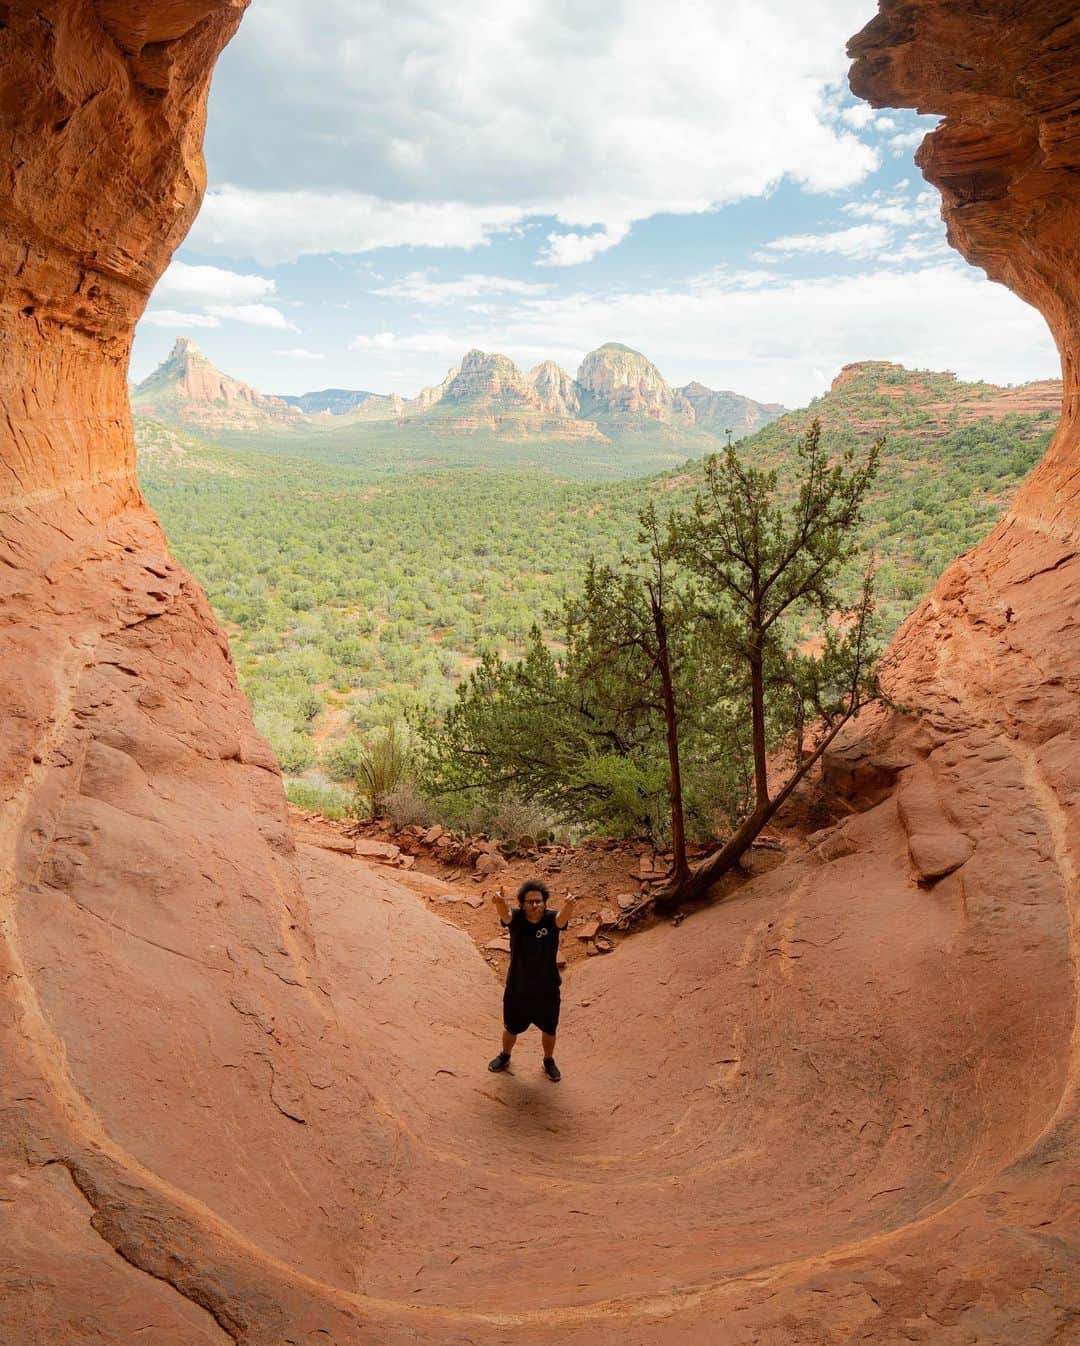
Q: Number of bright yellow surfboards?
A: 0